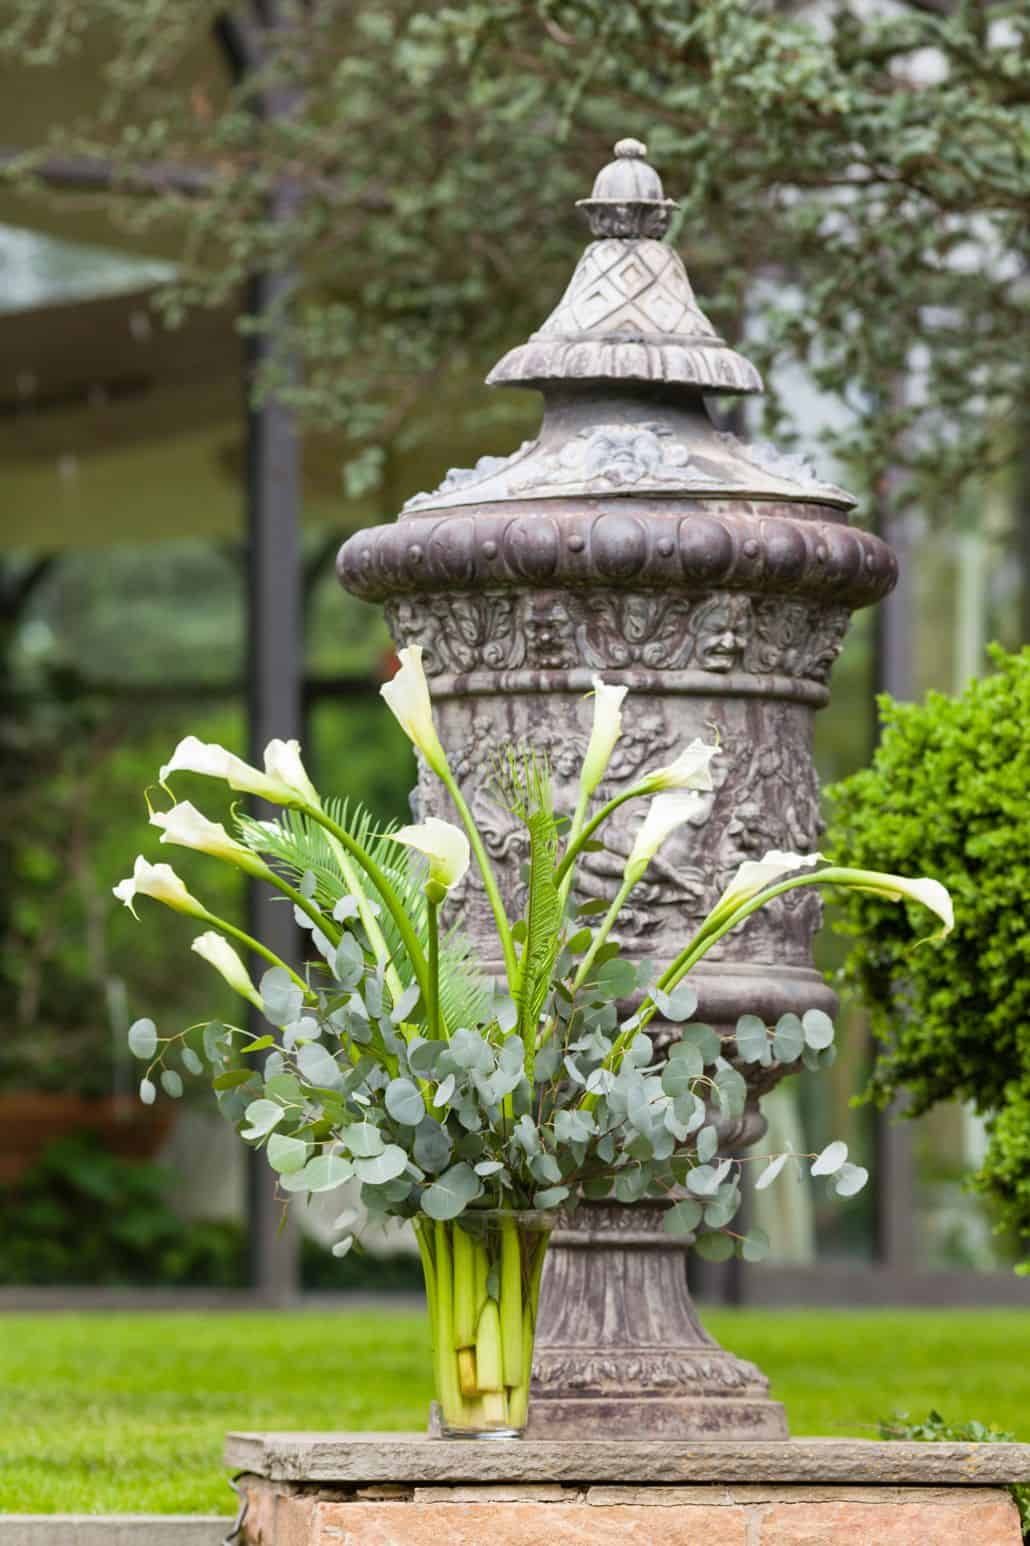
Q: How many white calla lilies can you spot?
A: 12